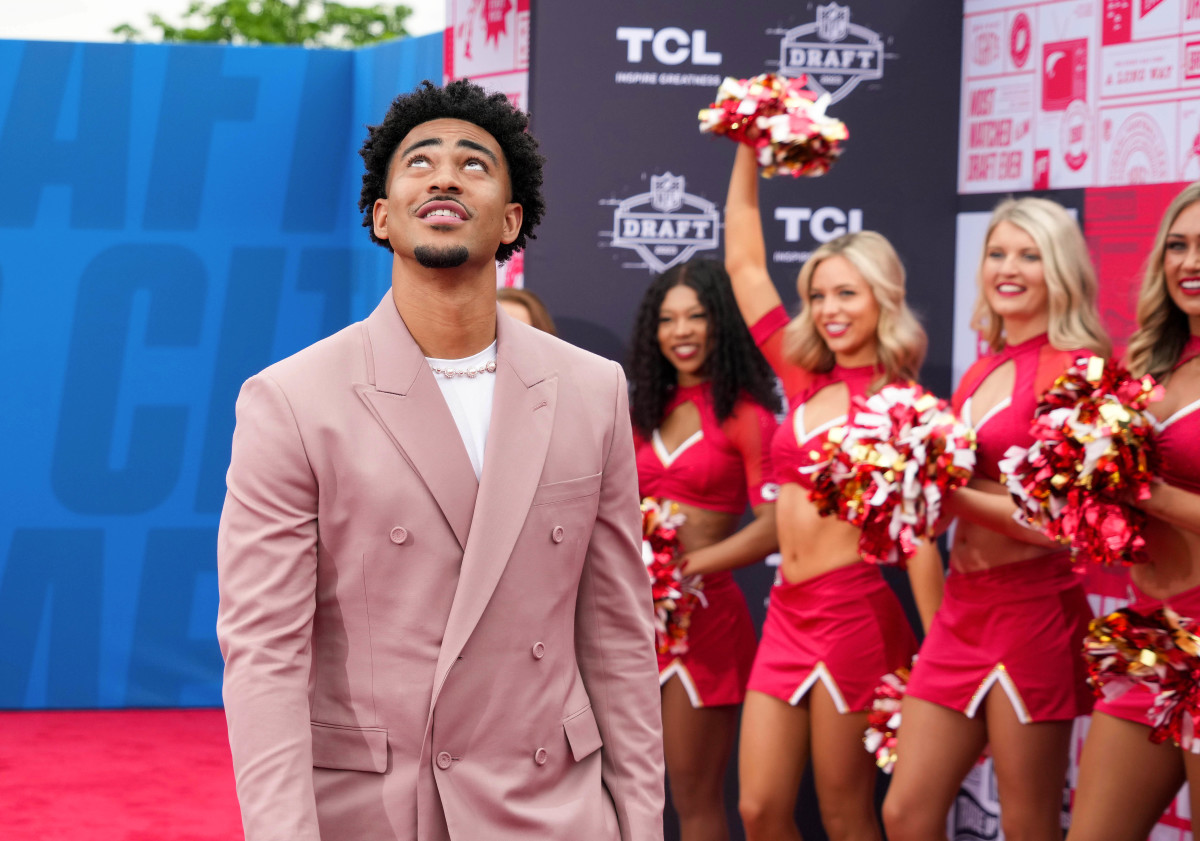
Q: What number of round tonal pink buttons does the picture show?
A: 5